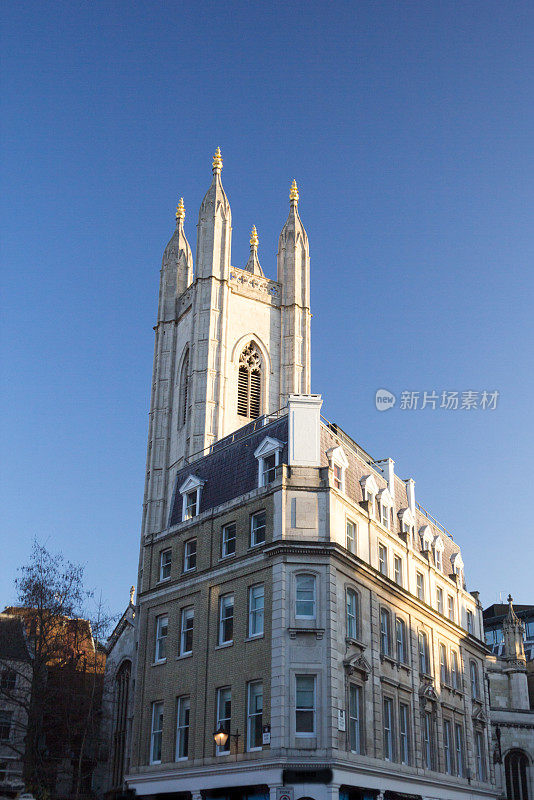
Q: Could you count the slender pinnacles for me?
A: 4